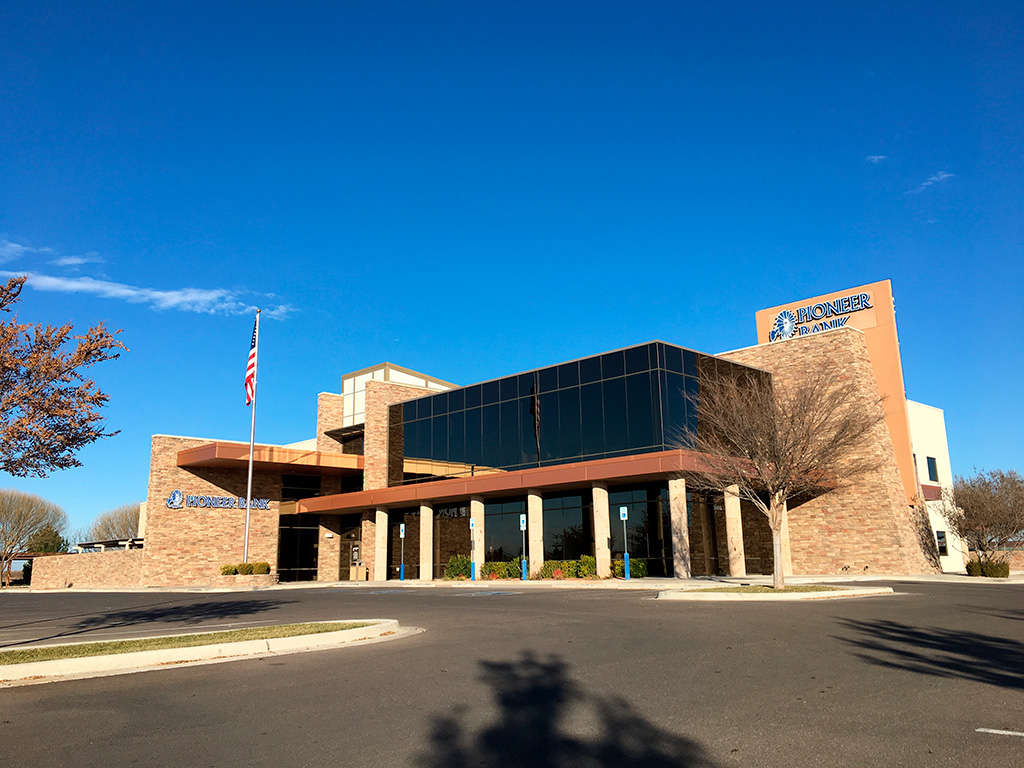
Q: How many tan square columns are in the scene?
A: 8